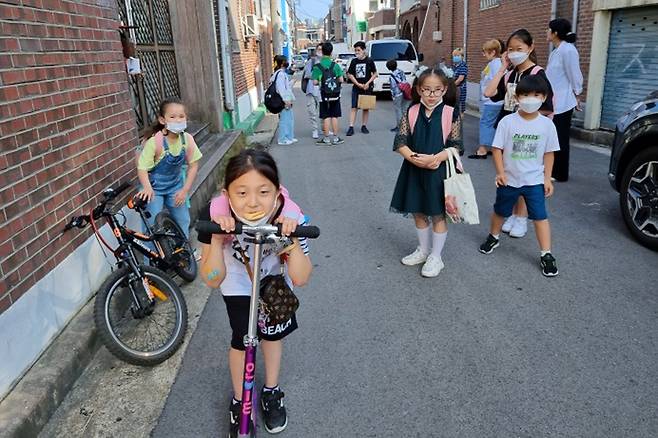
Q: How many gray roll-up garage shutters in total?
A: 1